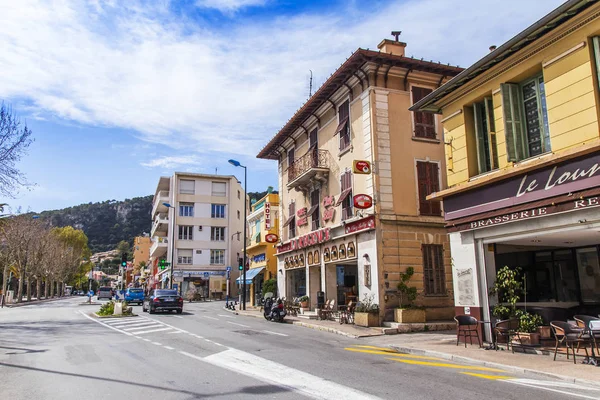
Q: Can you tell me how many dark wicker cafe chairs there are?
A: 4